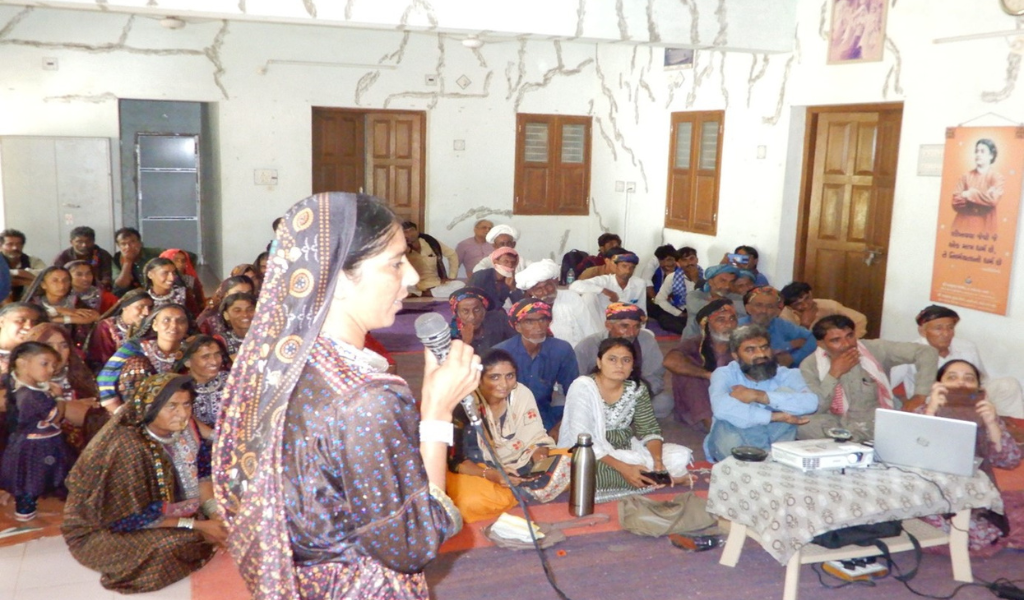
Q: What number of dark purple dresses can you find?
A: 1